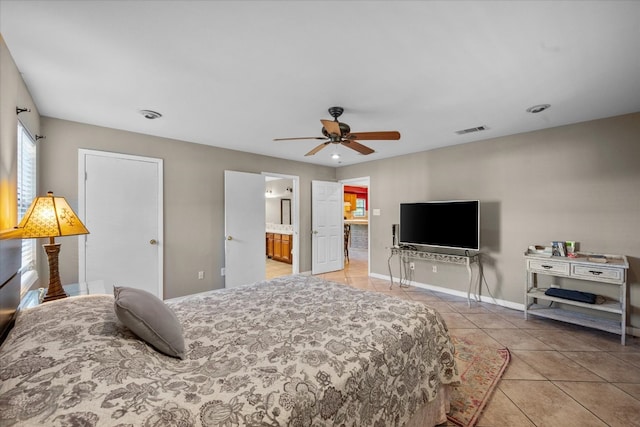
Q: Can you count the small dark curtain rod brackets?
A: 2